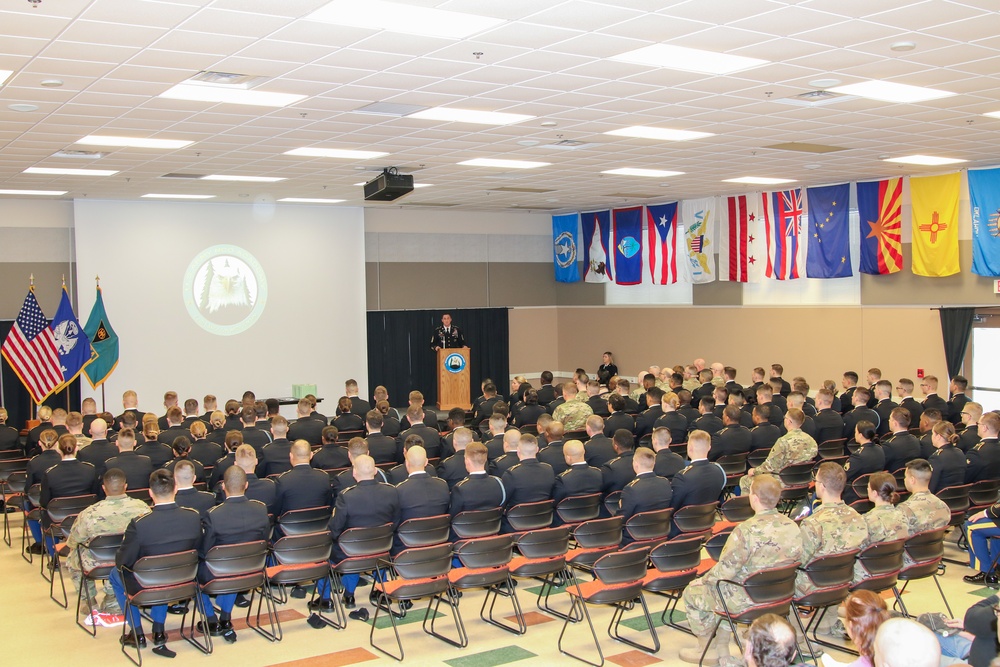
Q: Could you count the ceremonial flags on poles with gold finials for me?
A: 3